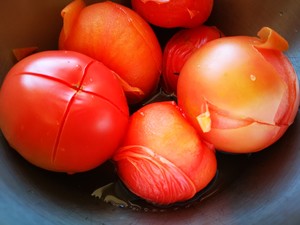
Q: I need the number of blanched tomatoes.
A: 6